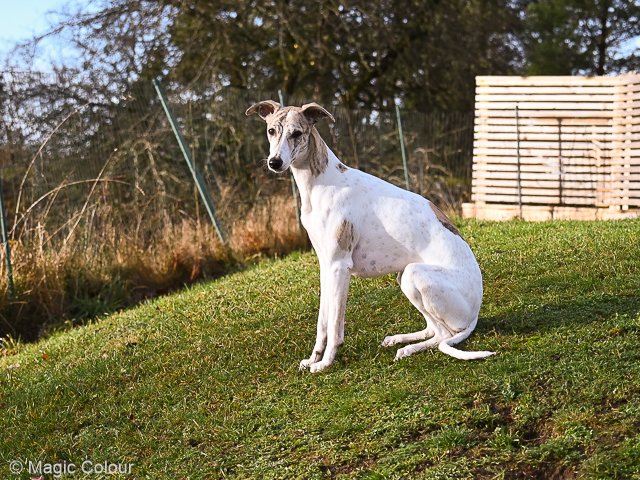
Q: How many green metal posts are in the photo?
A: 5